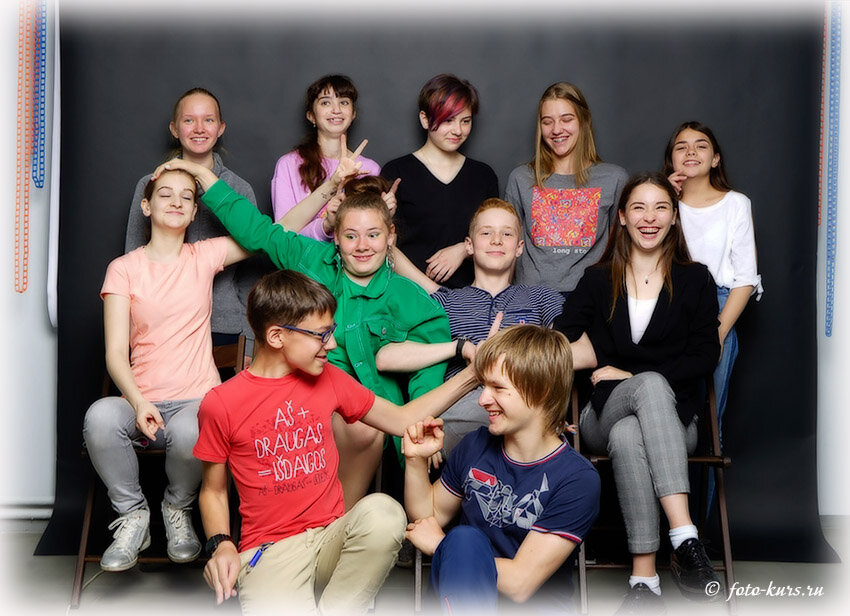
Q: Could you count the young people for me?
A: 11